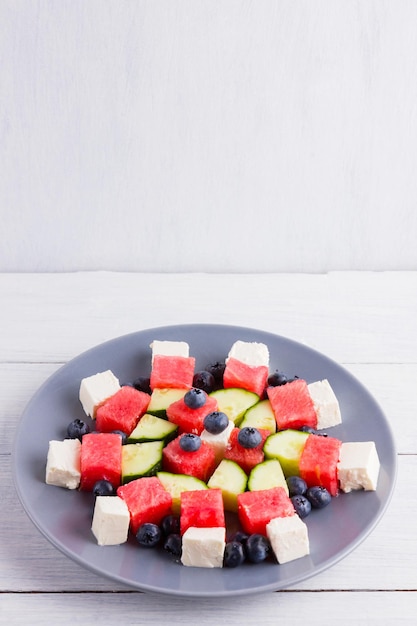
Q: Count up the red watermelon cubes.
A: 12